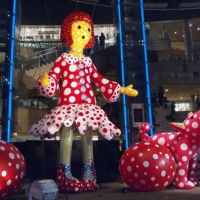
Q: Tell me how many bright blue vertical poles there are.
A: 3